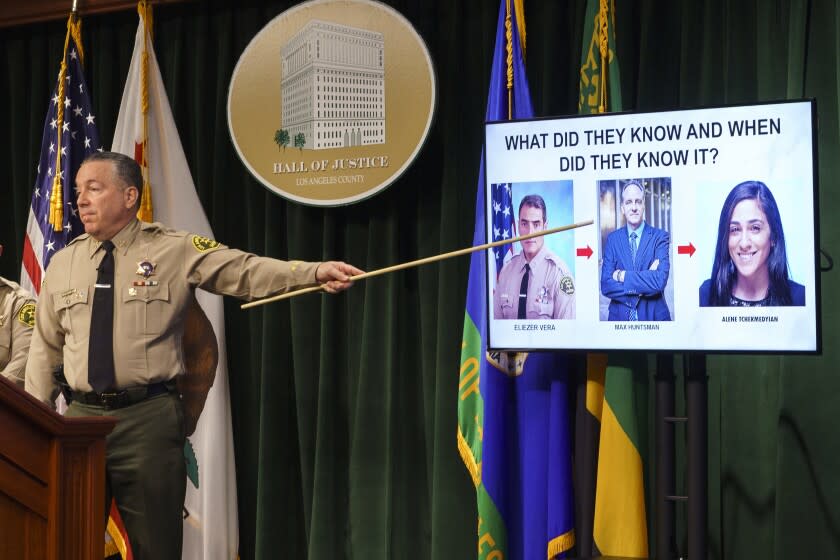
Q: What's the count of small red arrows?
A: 2